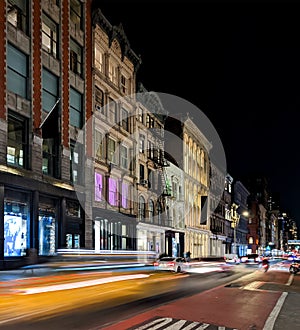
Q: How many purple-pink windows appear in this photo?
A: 3